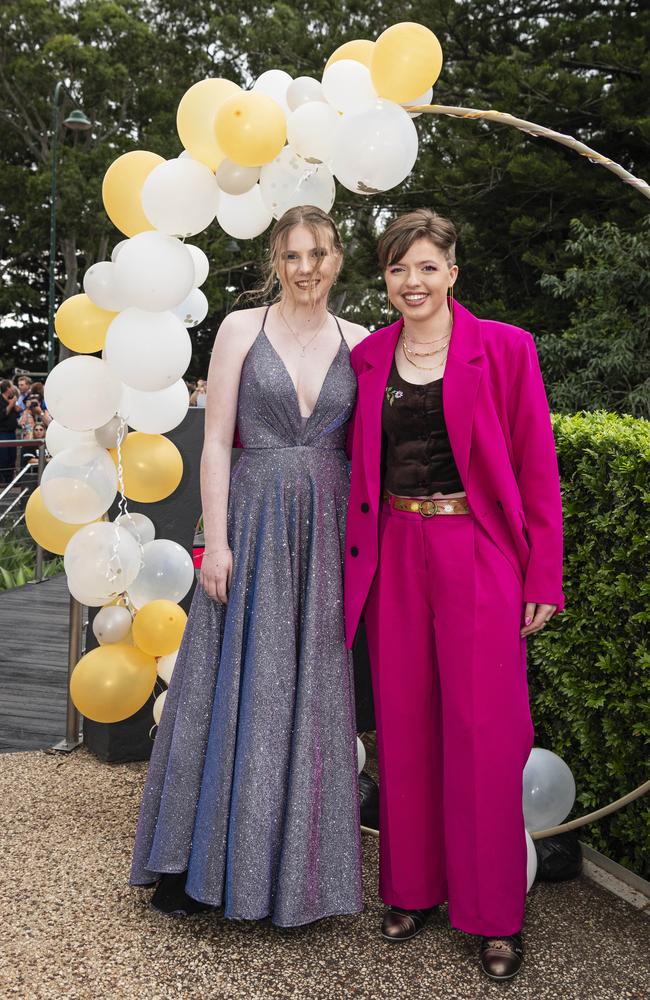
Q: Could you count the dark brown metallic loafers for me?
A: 2